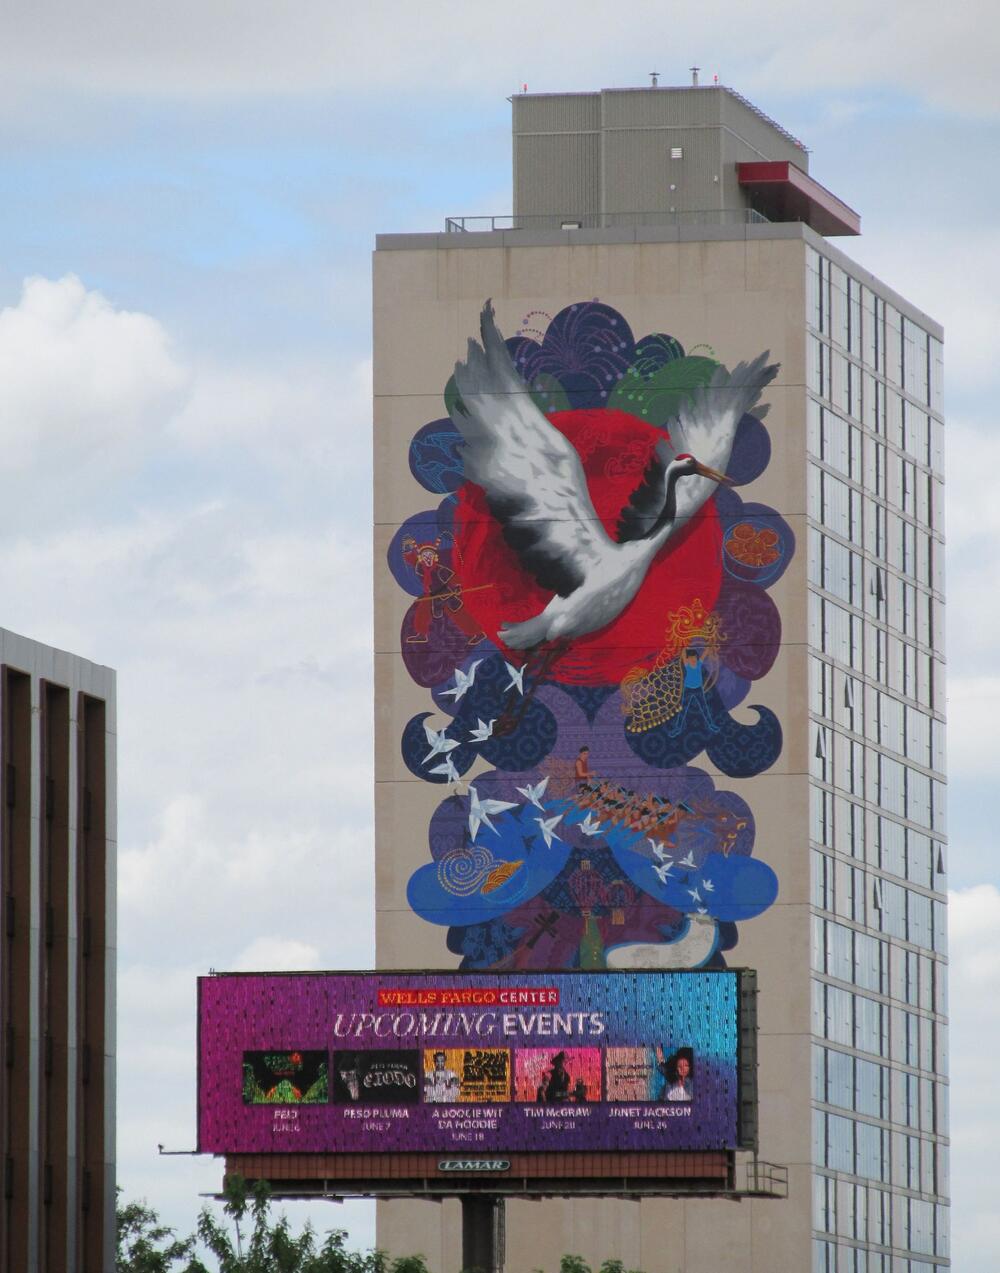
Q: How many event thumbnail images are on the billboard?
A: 5